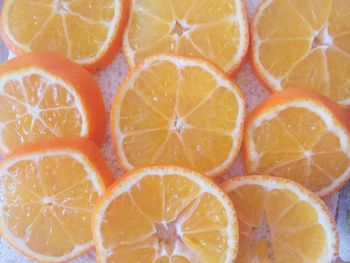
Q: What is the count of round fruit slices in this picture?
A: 9